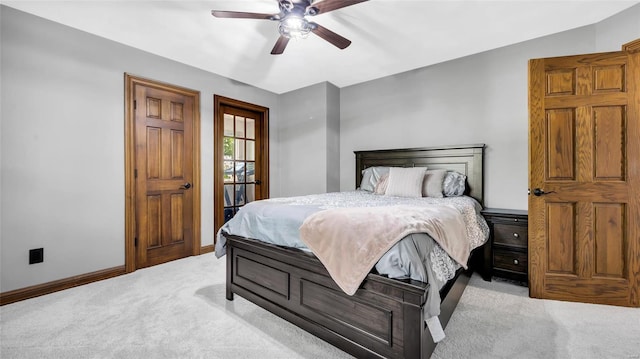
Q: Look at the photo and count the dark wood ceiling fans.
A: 1